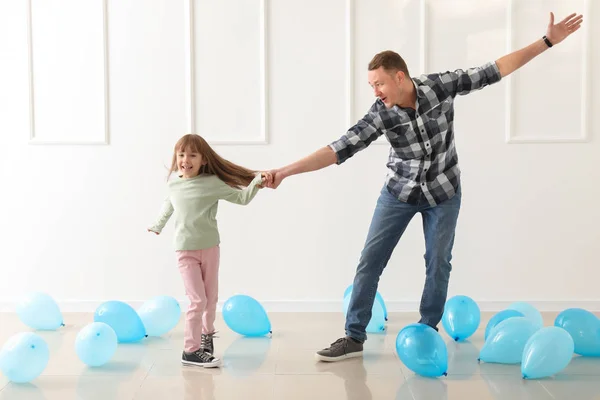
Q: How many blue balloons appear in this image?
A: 15